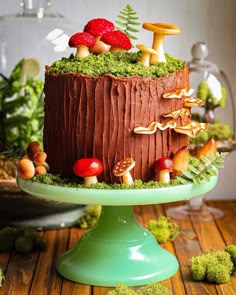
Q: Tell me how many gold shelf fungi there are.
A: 5